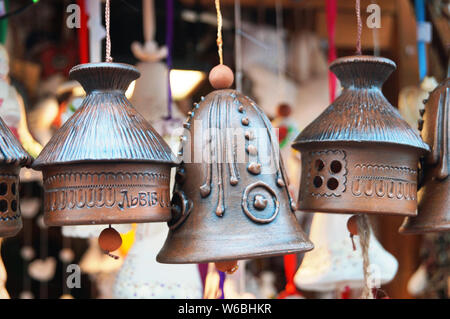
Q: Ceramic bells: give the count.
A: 5